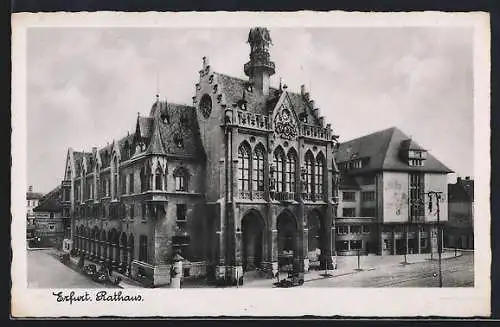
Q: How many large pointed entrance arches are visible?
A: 3